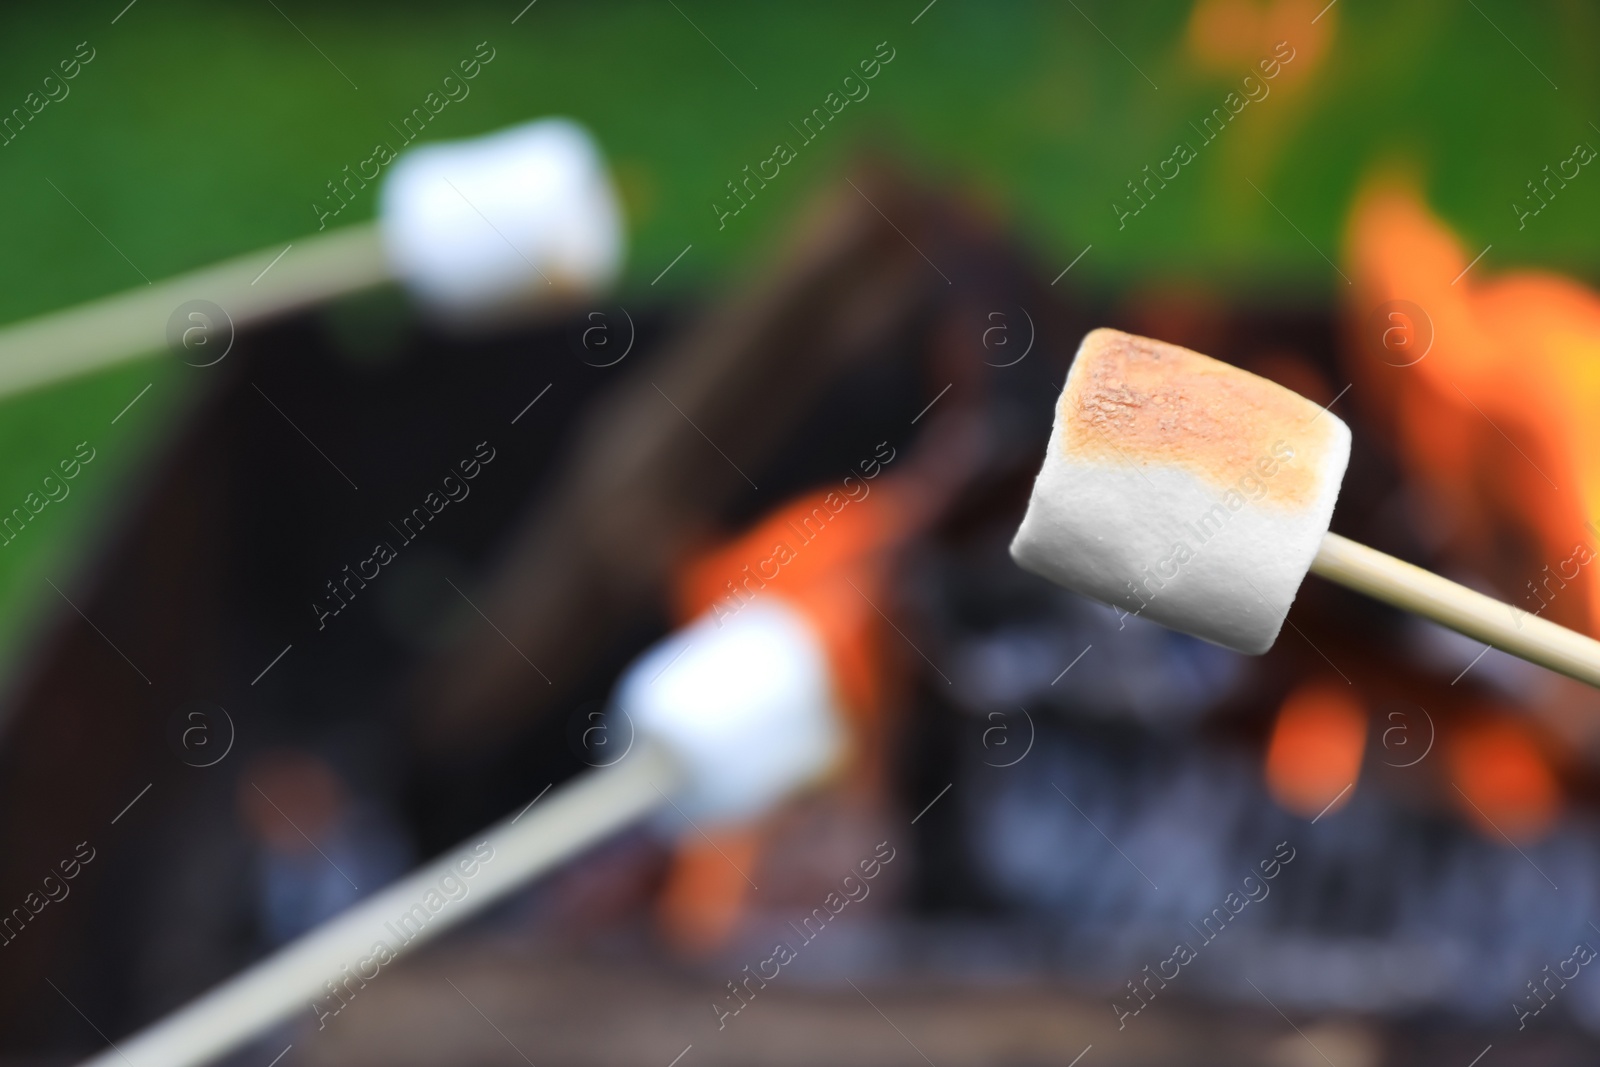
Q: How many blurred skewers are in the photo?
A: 2